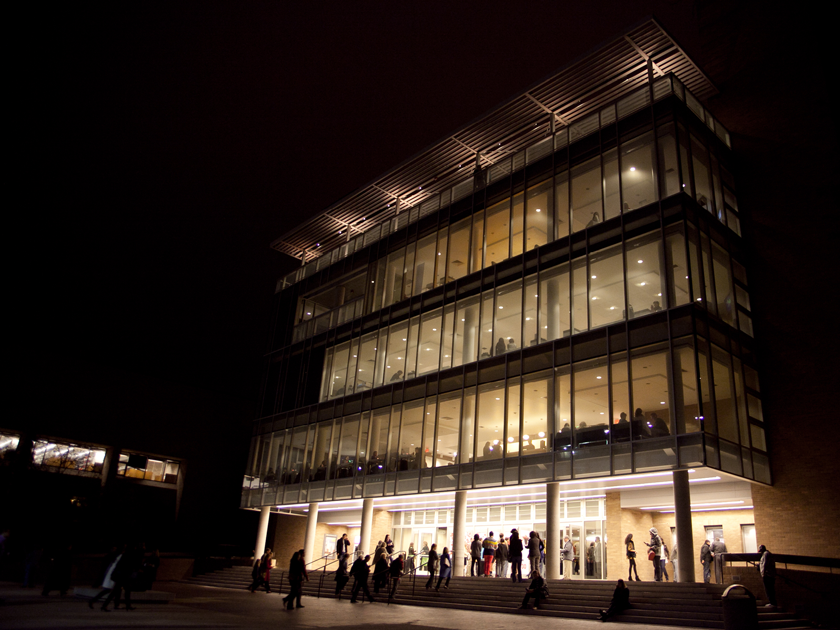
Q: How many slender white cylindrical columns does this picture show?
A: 6